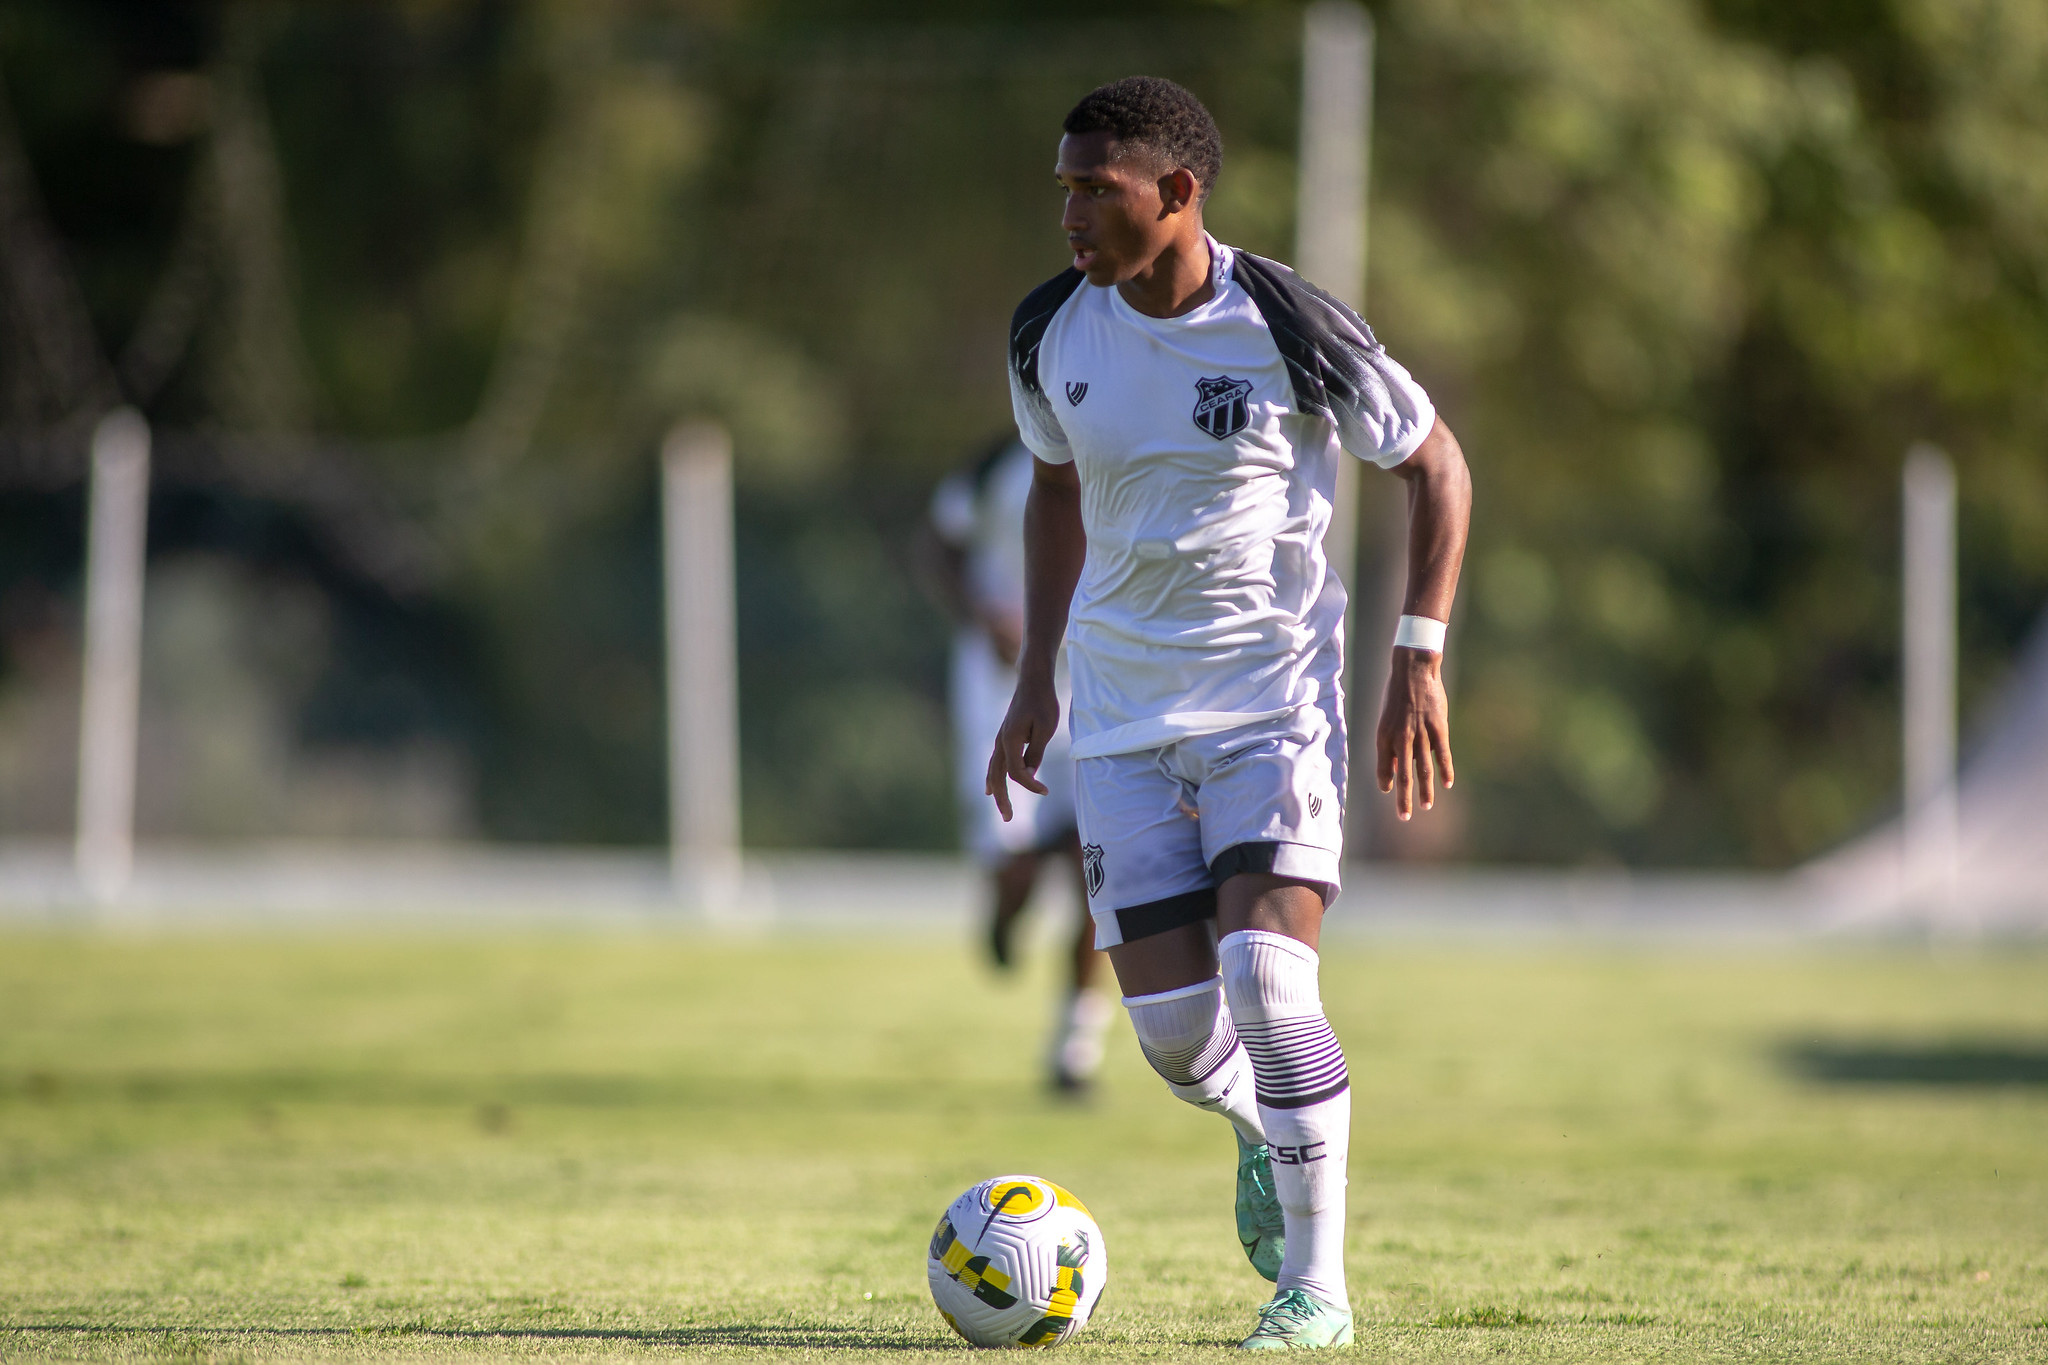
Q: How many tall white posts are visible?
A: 4